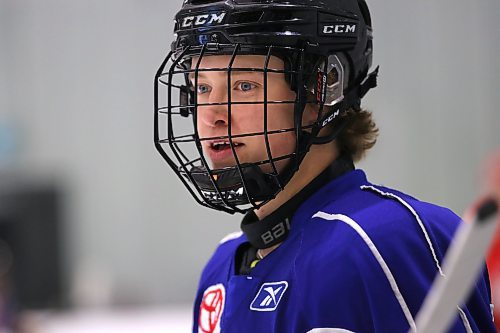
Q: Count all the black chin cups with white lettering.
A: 1